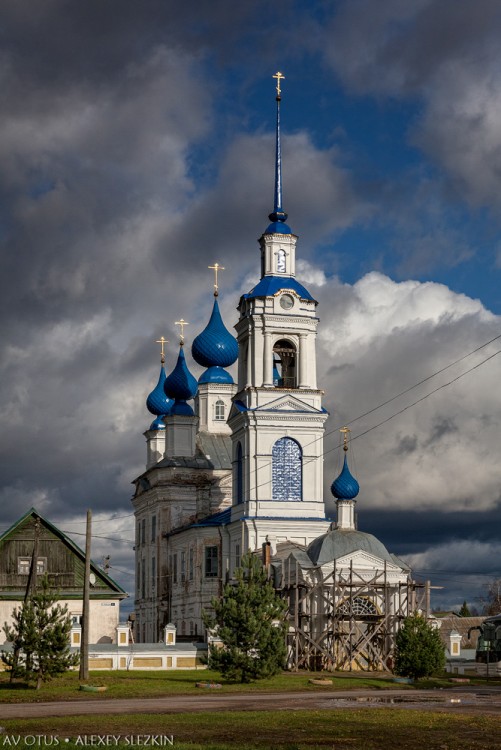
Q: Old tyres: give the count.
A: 5